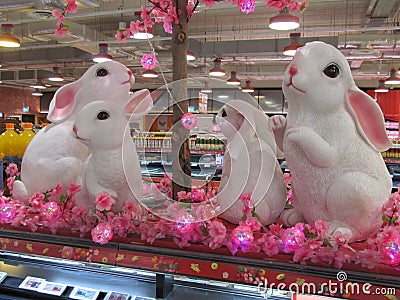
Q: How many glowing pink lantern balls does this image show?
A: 10